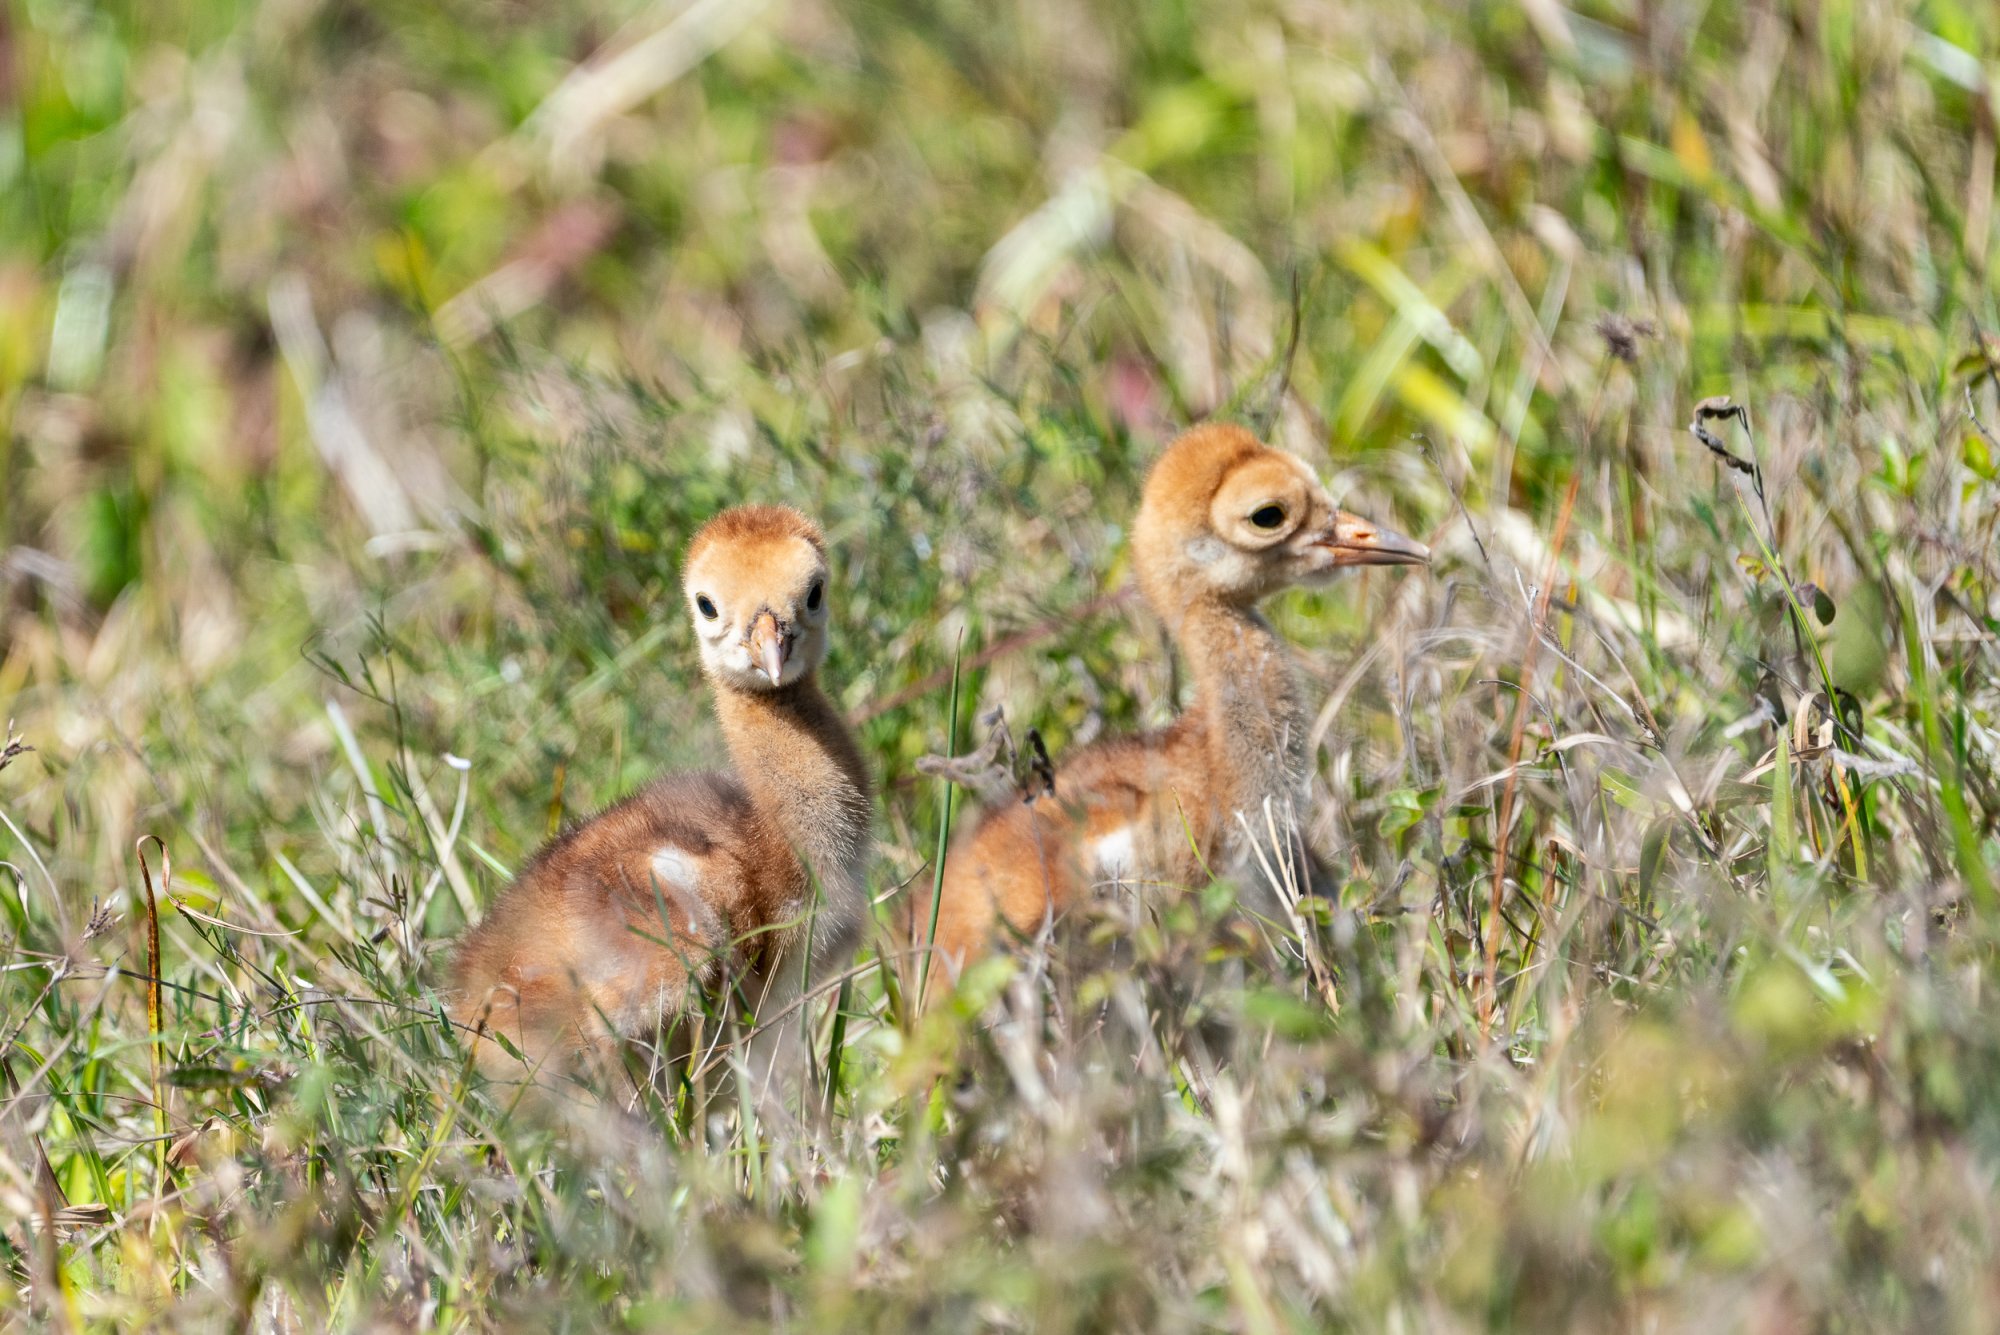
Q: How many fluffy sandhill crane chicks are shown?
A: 2